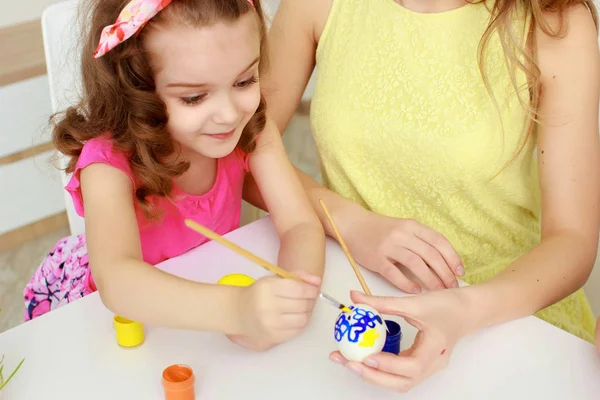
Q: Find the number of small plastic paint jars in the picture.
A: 3